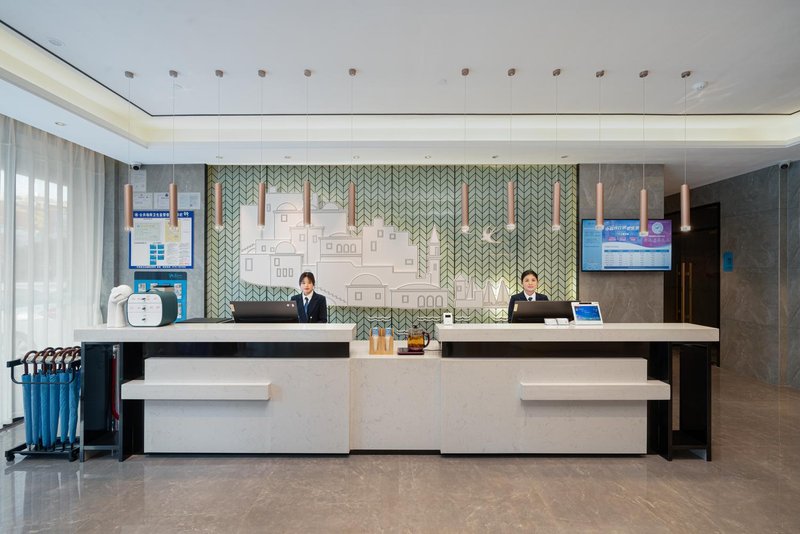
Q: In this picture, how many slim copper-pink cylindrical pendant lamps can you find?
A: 12